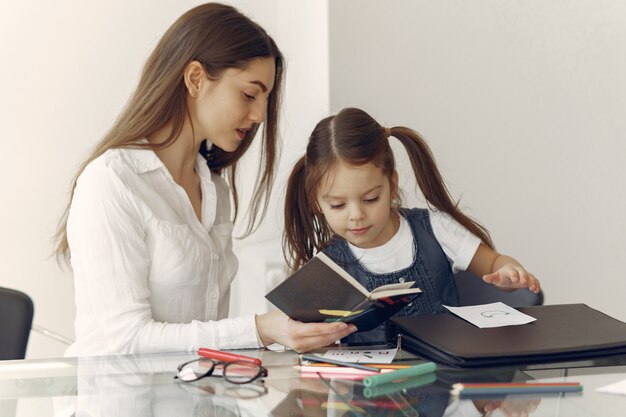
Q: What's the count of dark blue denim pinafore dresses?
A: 1